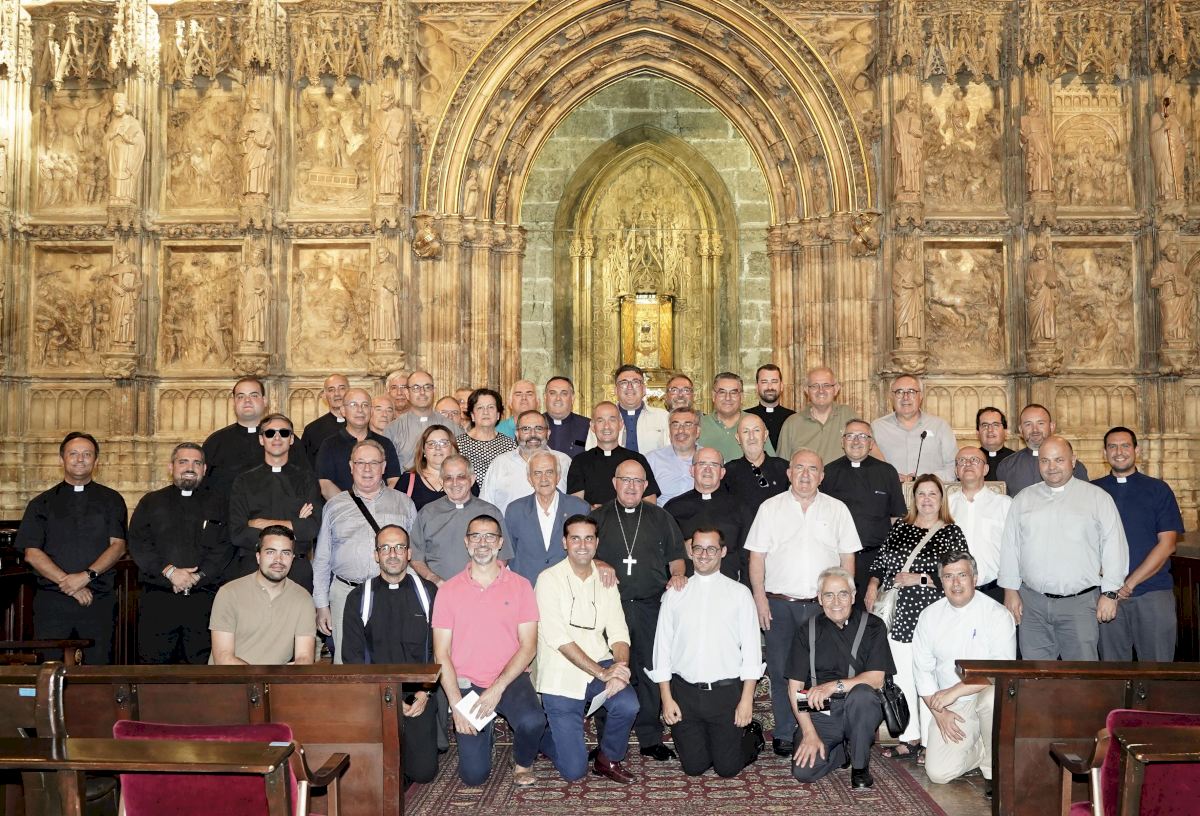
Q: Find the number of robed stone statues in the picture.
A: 12